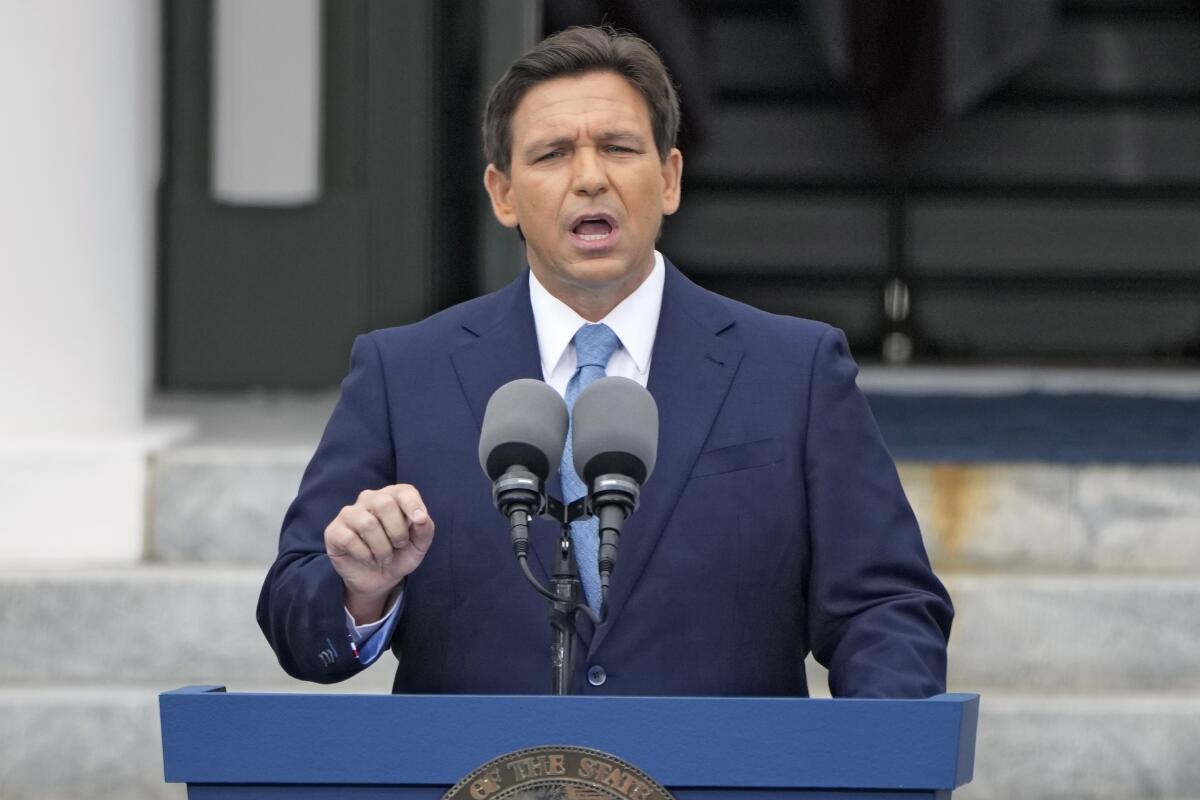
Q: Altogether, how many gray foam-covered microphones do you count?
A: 2